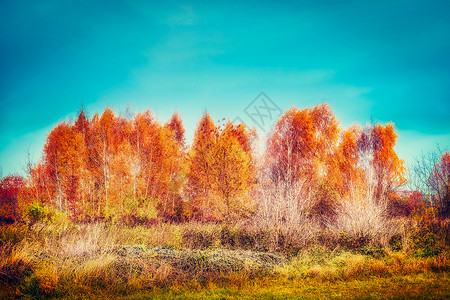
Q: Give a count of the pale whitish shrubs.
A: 2